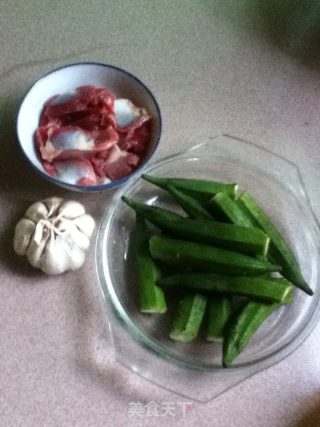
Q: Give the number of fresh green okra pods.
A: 11